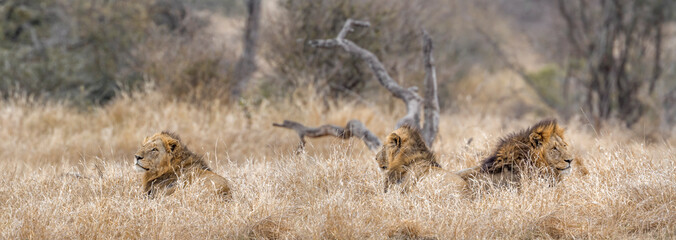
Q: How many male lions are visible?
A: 3